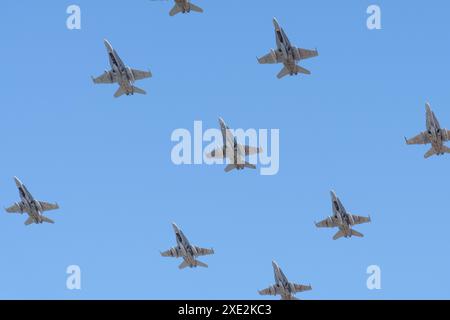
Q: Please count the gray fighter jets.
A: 9